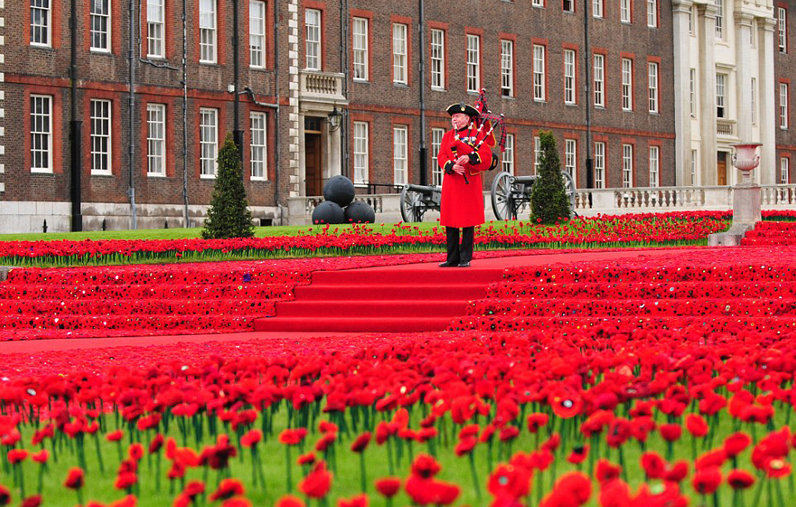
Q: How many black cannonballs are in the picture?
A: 3